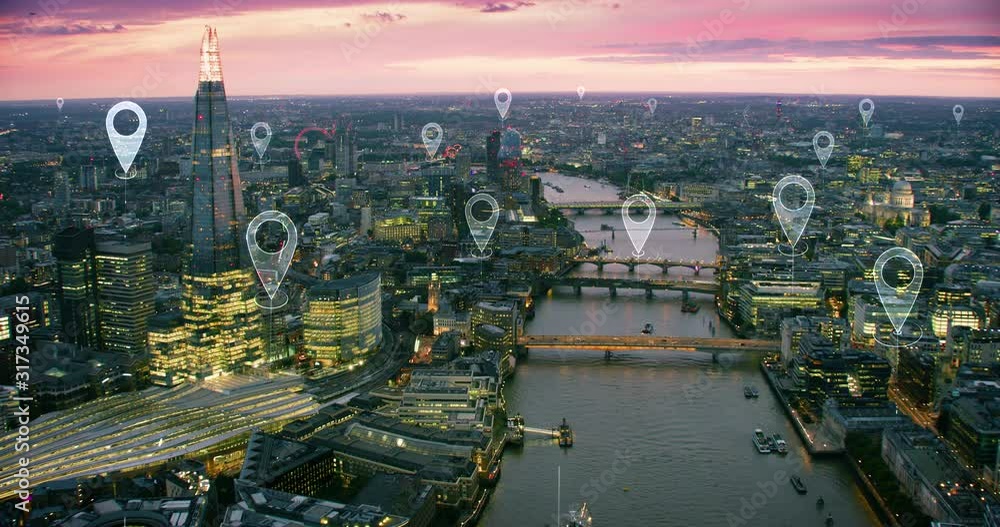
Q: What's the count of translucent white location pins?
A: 15